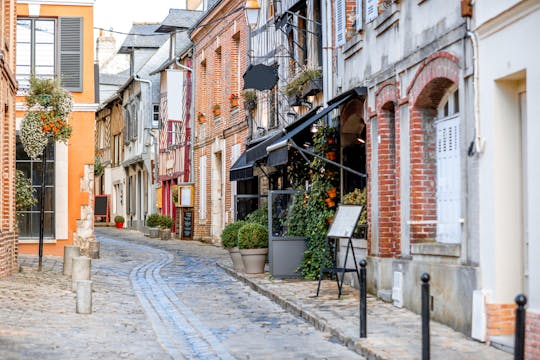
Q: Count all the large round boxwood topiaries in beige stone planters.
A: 2